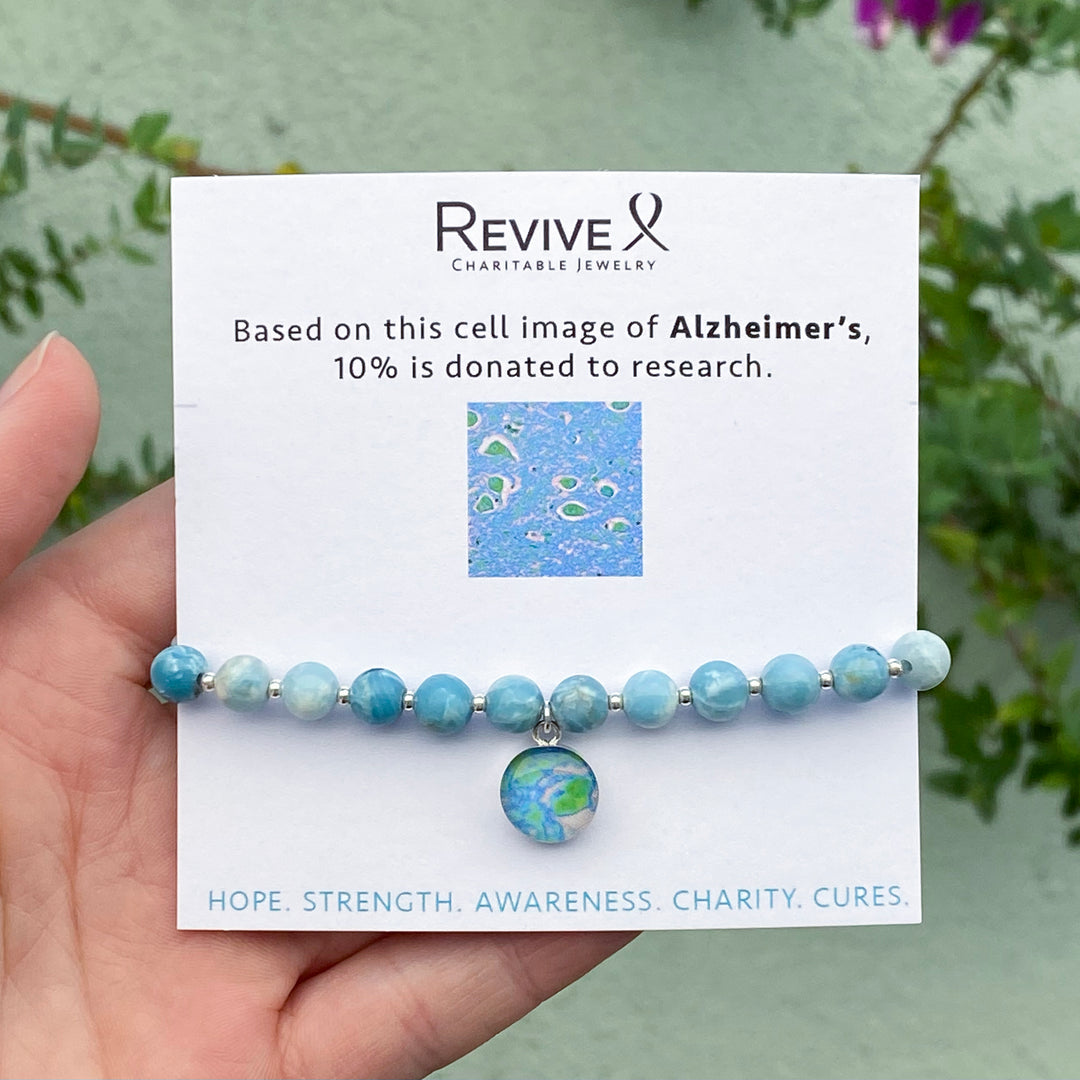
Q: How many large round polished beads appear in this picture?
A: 12